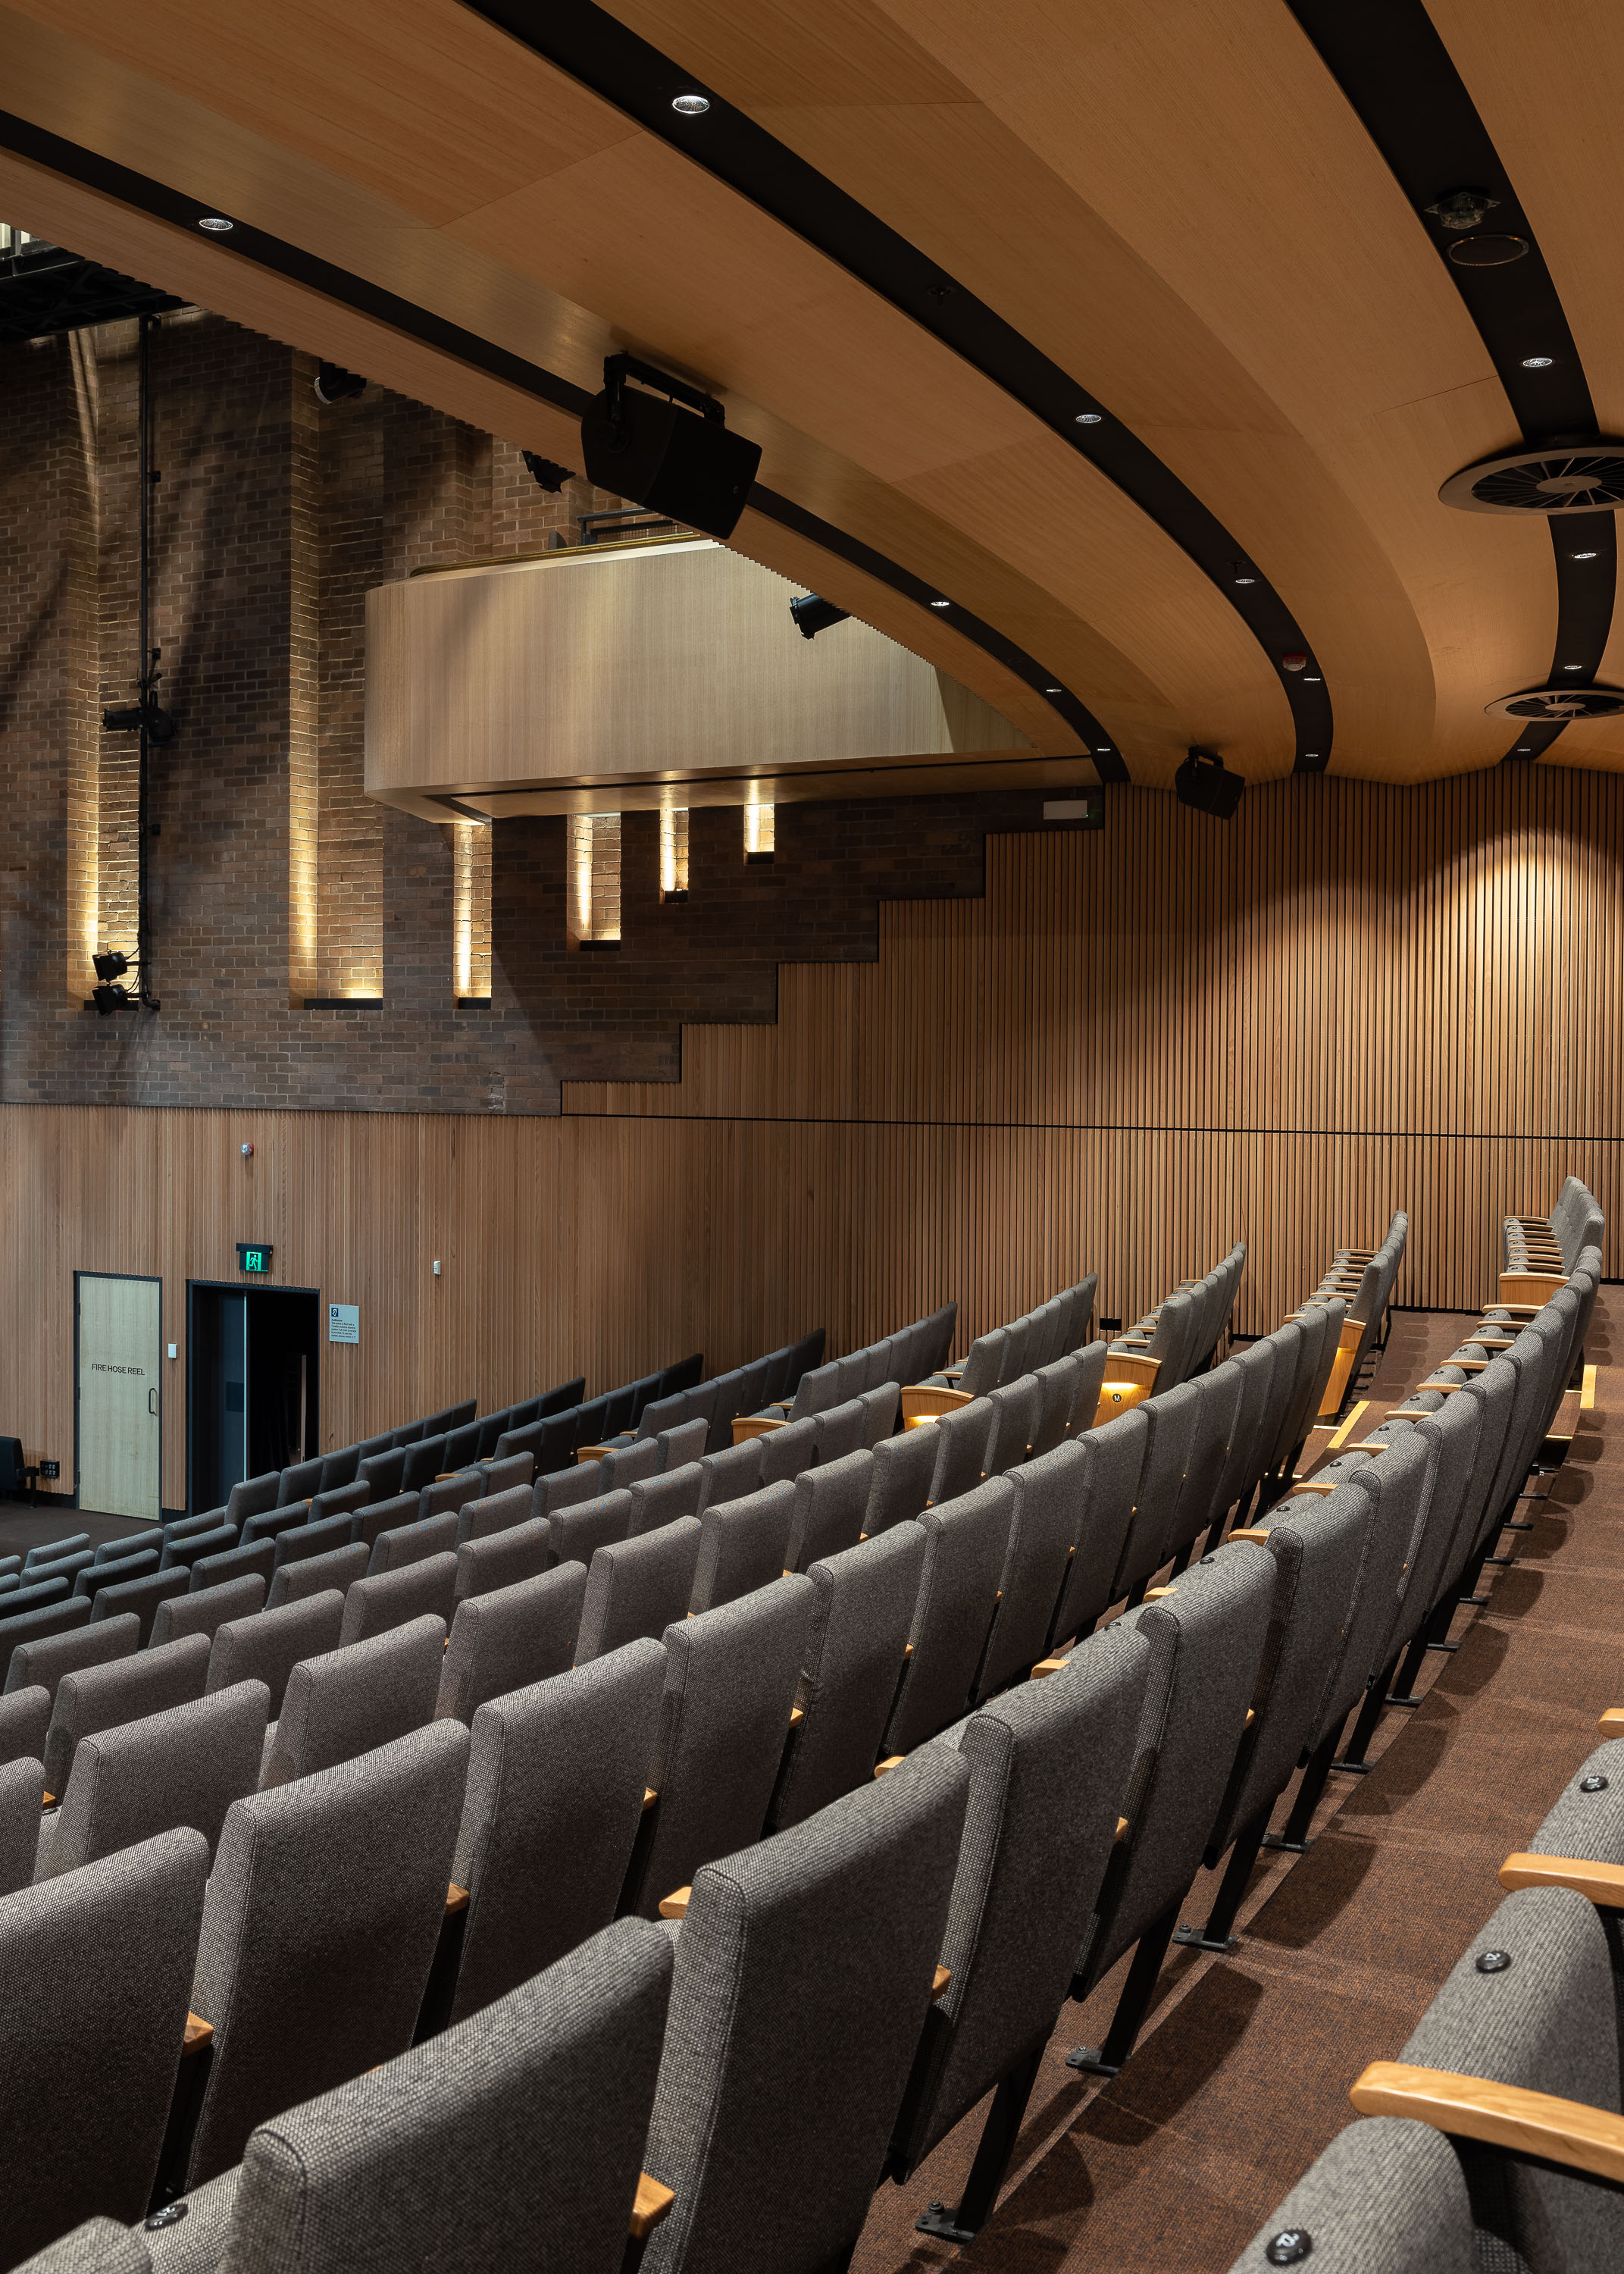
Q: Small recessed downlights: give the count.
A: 13